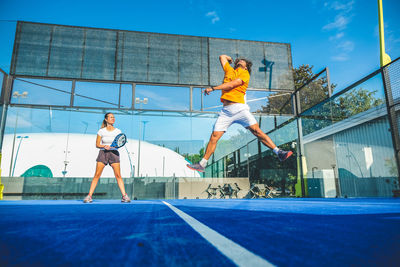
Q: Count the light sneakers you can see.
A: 2